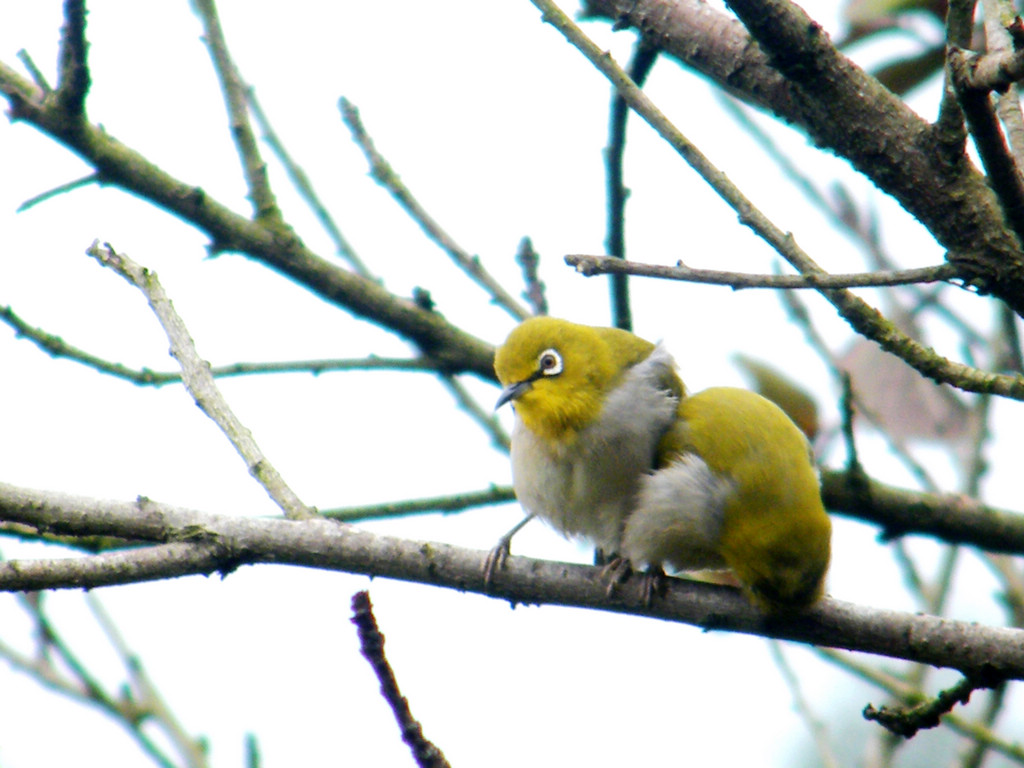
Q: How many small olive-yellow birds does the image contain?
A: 2